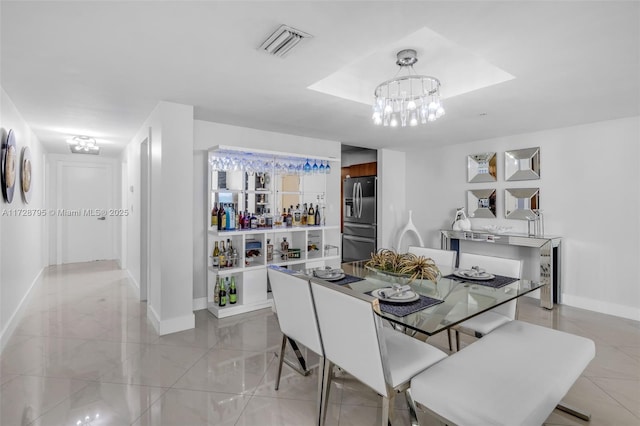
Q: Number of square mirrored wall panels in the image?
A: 4